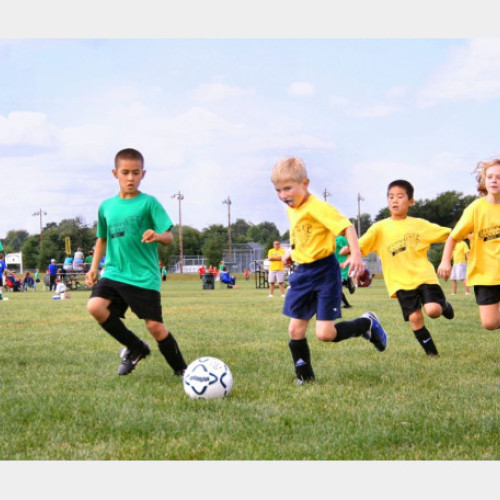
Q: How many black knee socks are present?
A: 5